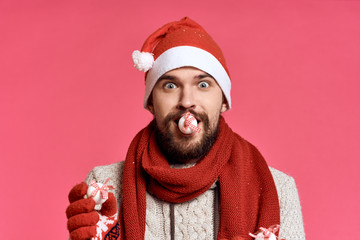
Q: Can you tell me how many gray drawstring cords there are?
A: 0